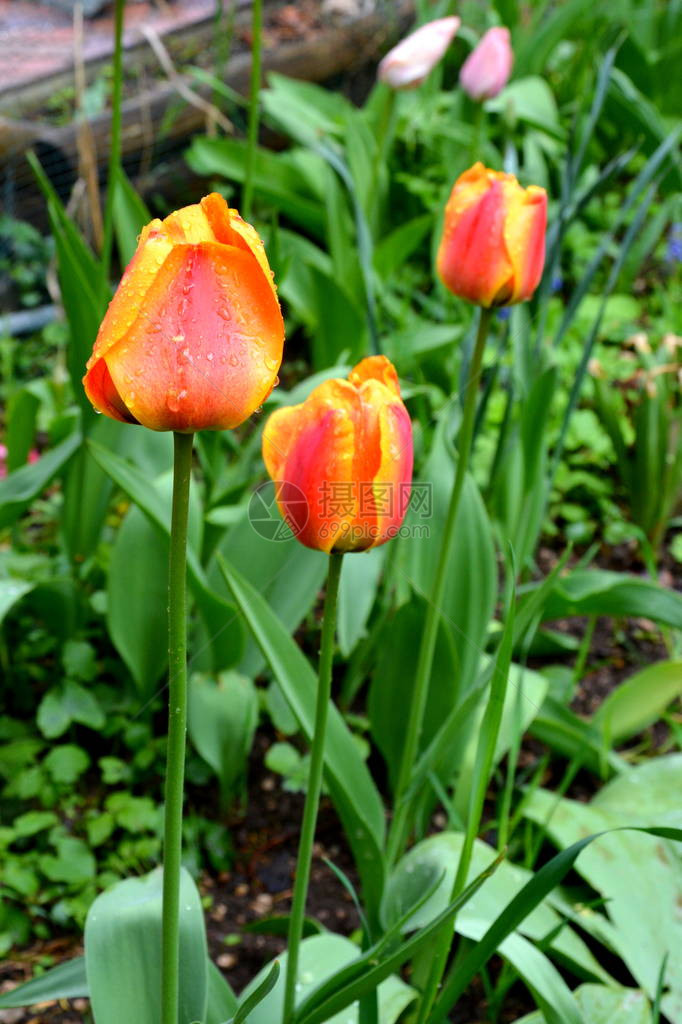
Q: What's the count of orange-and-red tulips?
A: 3